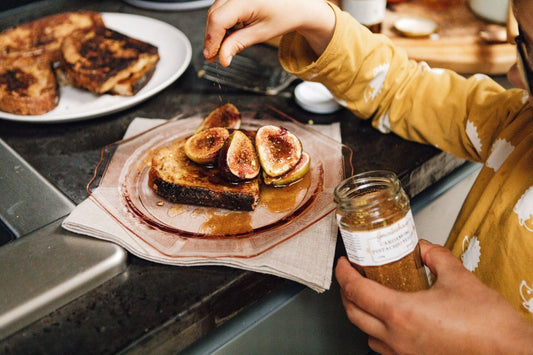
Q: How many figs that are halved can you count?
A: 5